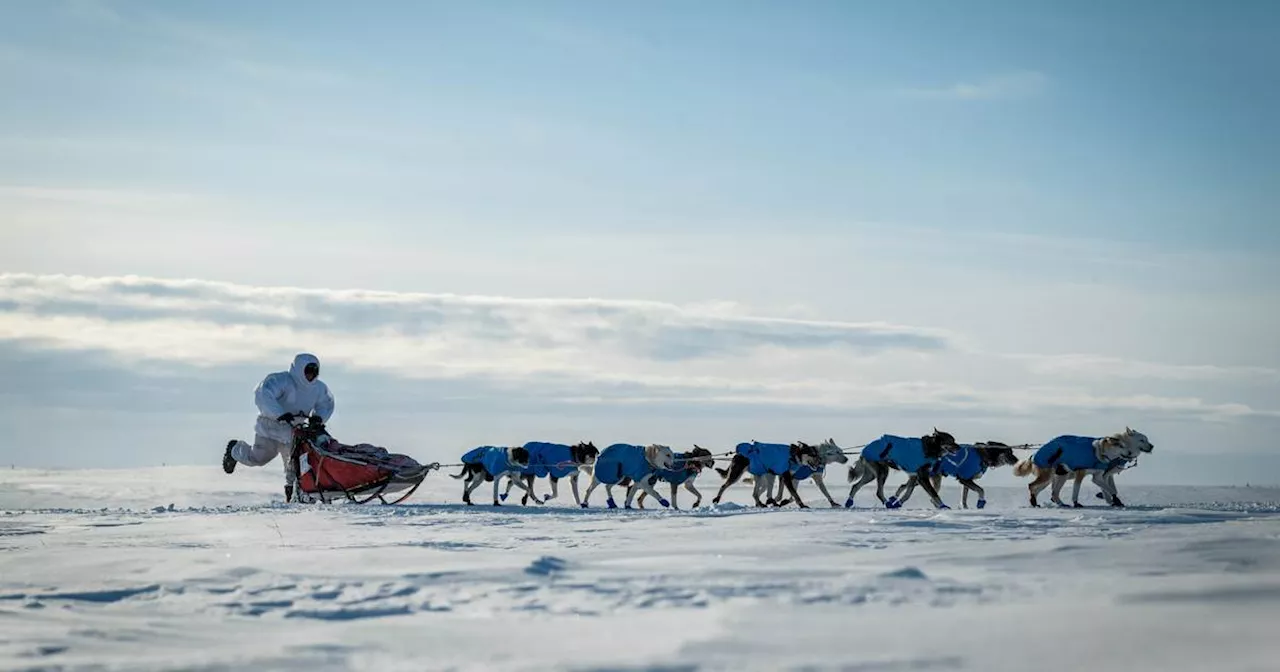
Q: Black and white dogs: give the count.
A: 6